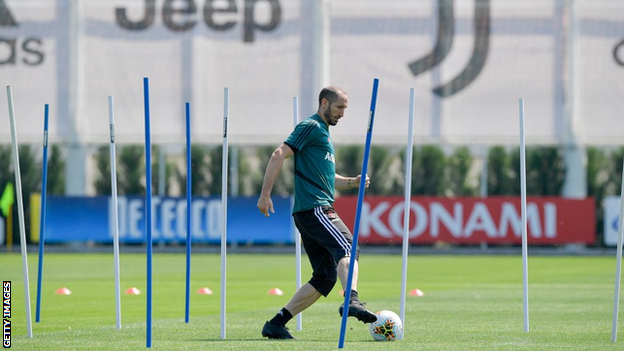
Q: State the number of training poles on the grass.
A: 11